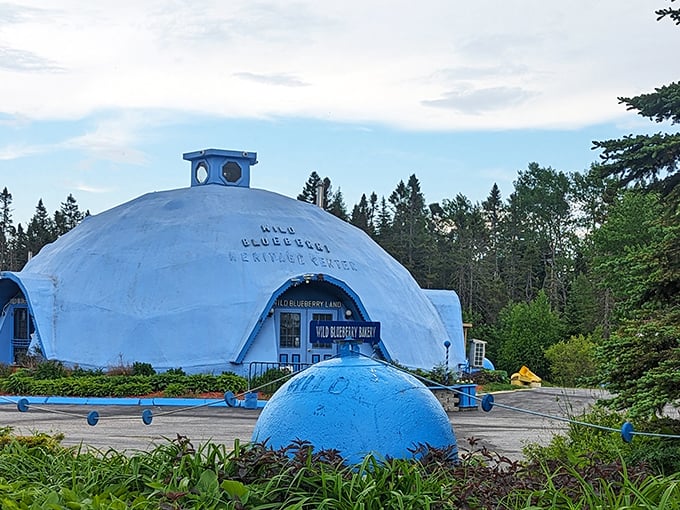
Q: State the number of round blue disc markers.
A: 6